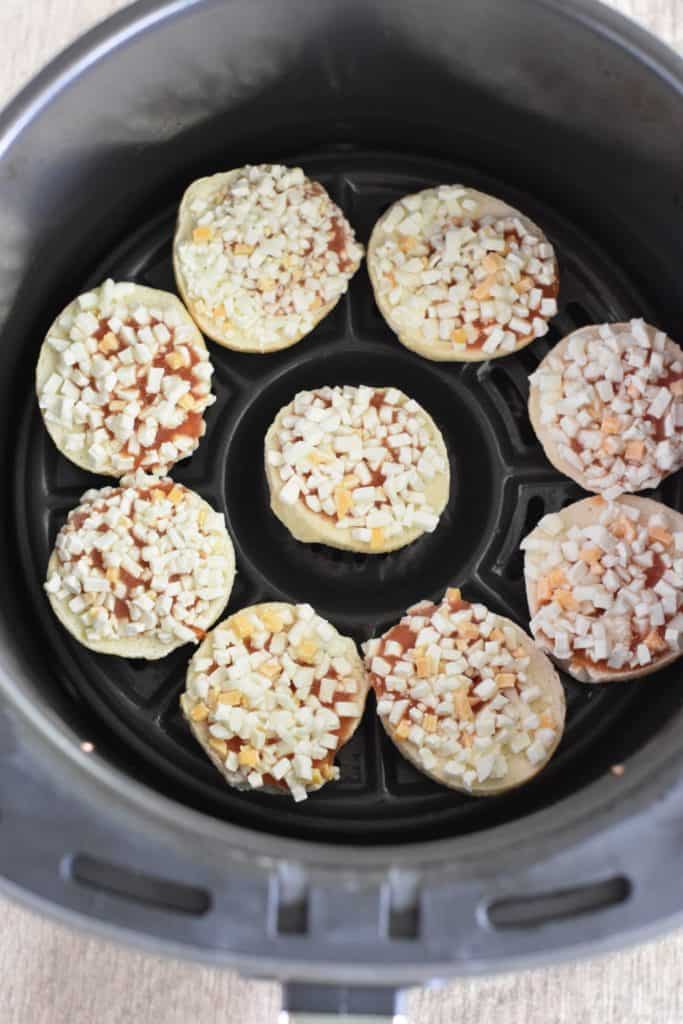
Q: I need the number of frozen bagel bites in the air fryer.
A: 9